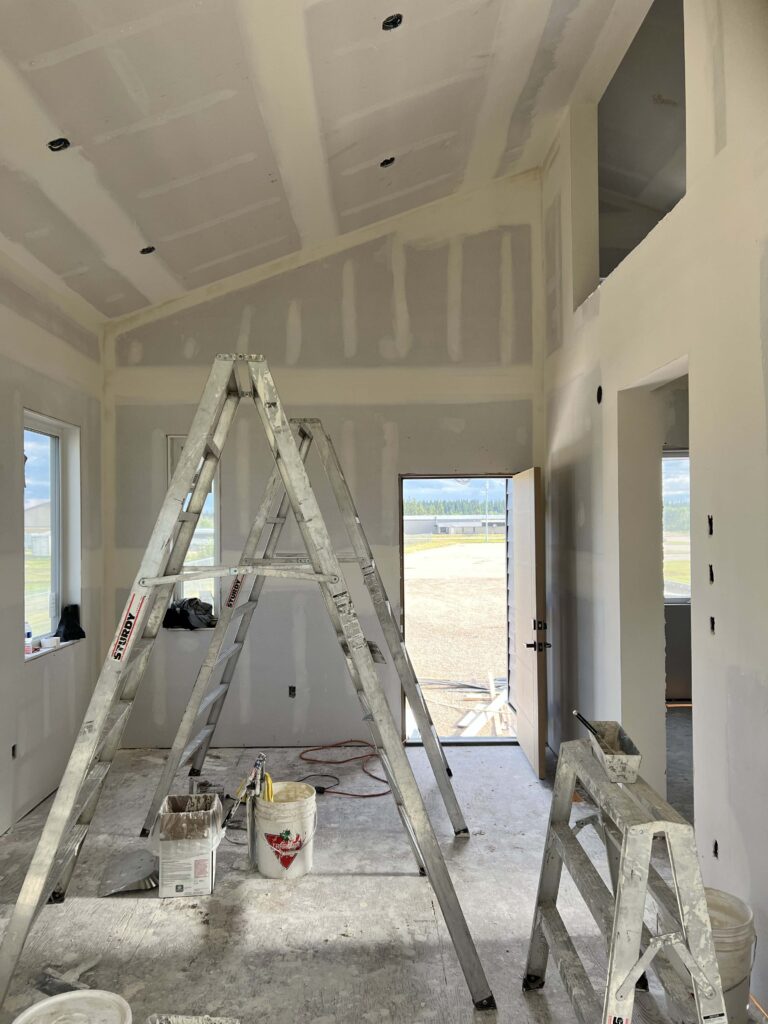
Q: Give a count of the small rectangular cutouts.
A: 6